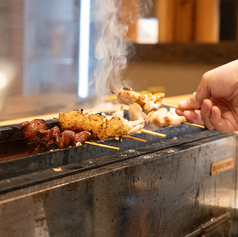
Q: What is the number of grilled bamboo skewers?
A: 5